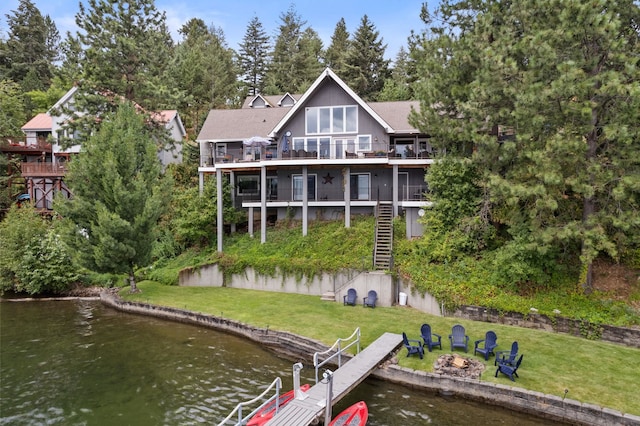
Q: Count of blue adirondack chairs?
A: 8